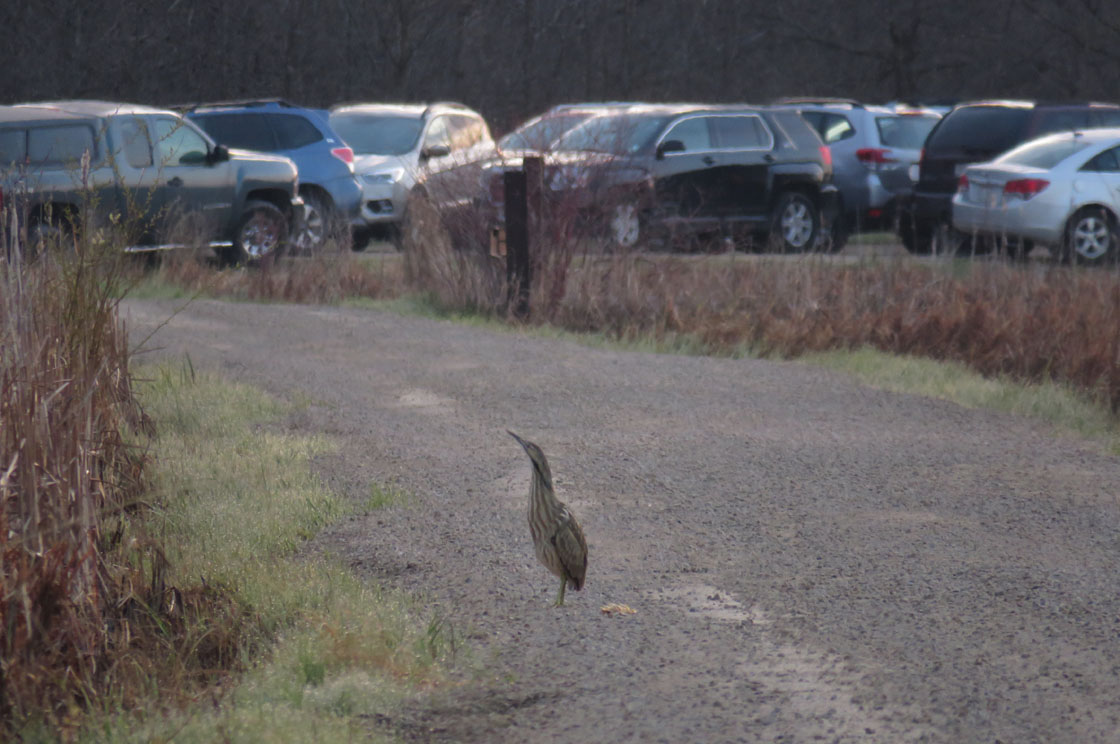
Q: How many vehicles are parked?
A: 8